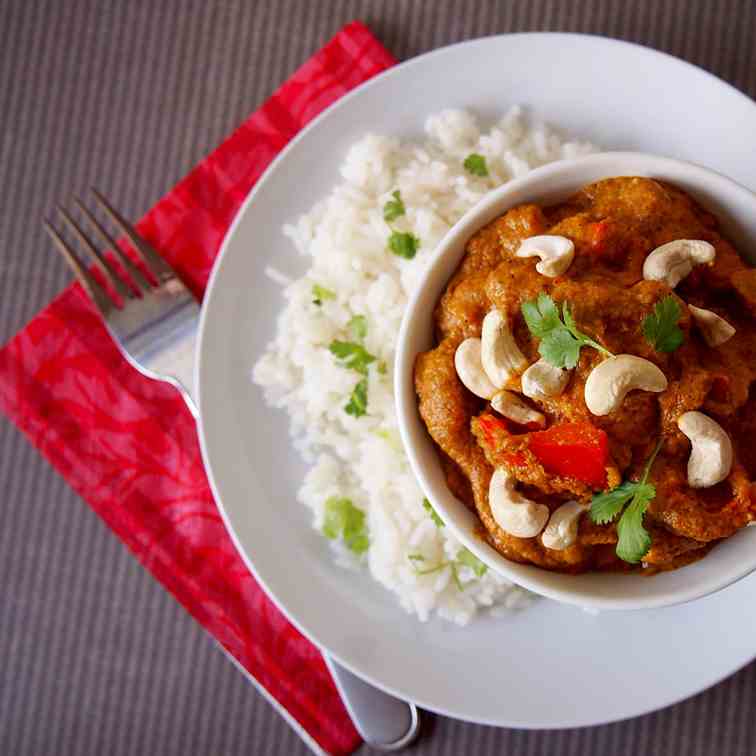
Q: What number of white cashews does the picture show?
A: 11